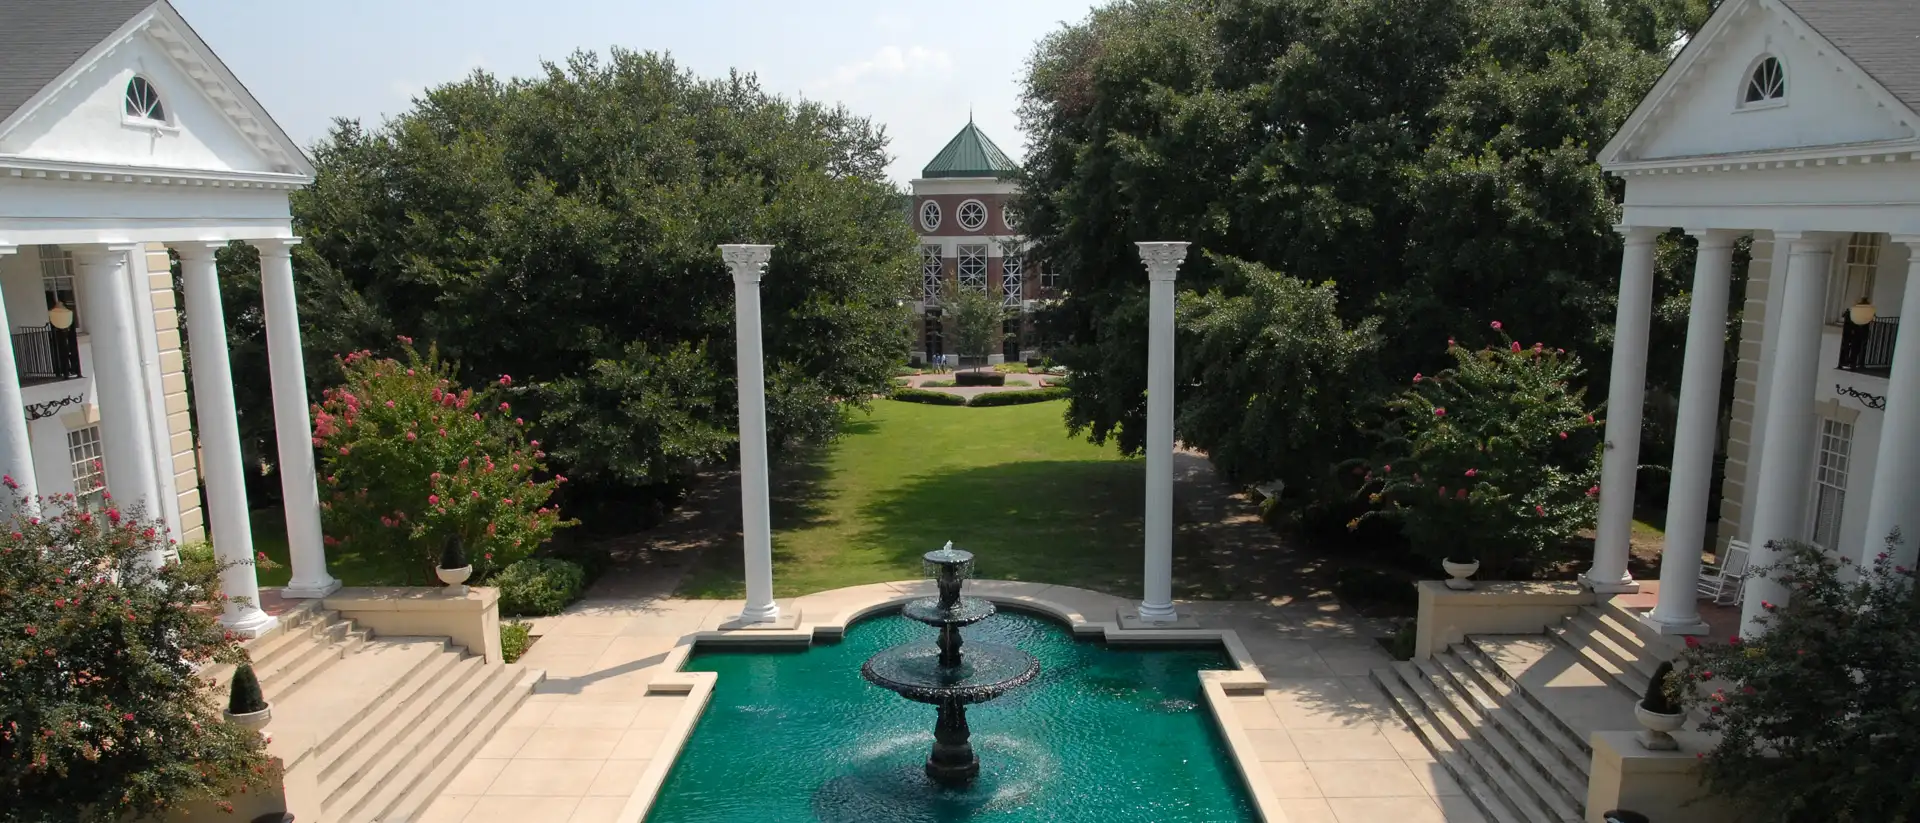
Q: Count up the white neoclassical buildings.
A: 2